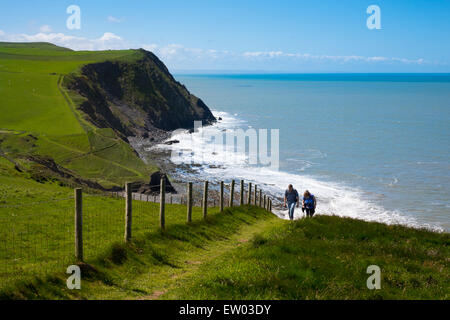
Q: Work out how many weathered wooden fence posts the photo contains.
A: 14